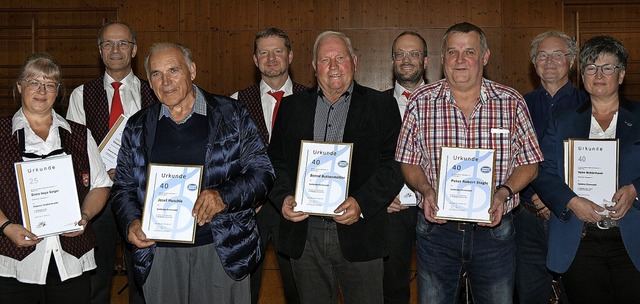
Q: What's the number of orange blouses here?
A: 0